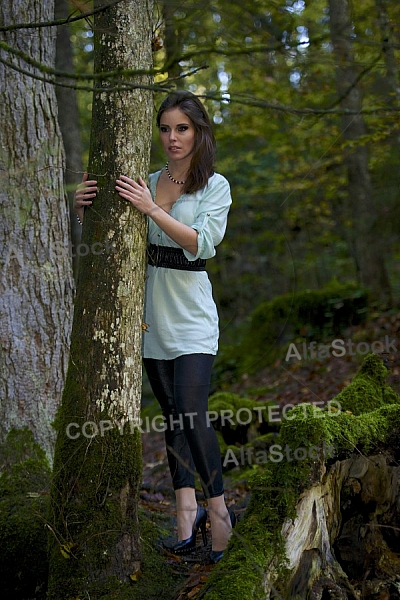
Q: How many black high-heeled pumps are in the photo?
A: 2